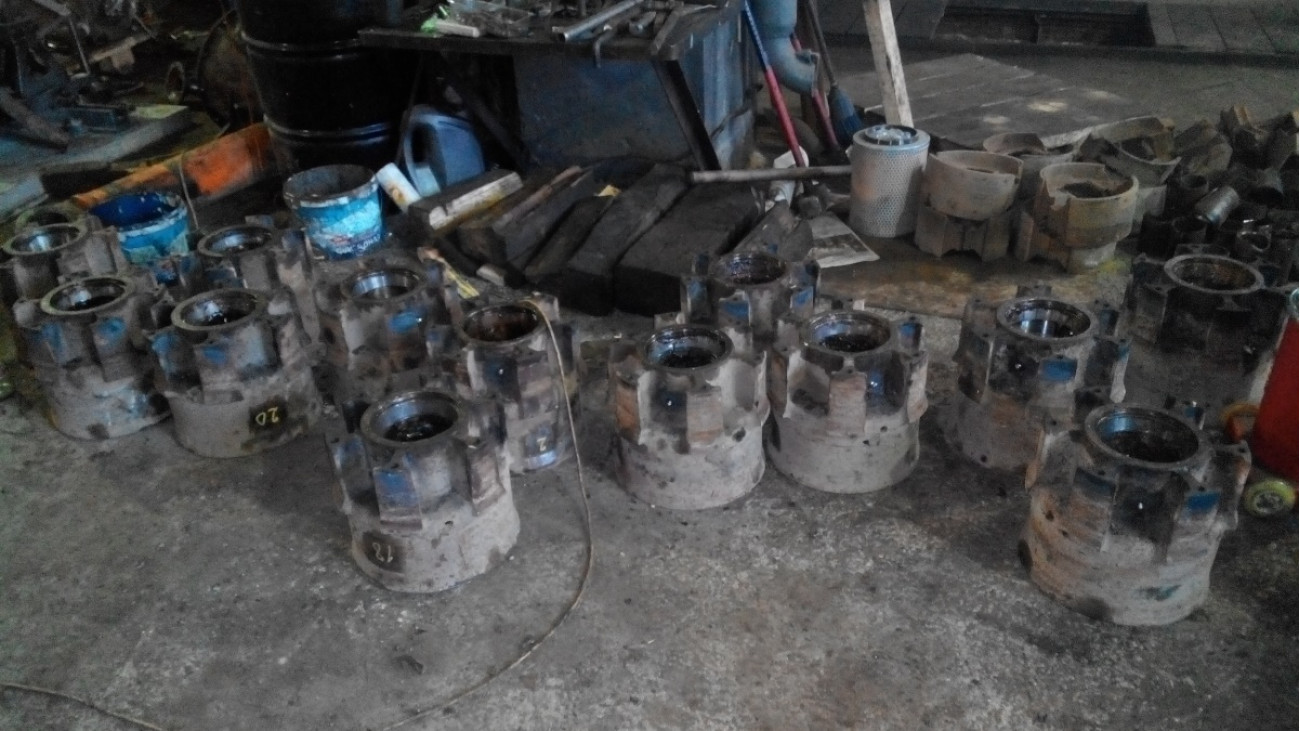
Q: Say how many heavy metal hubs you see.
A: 13